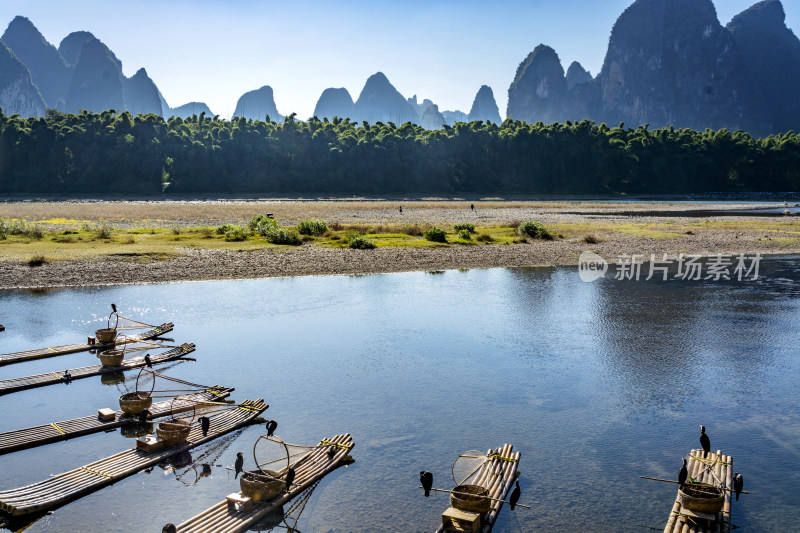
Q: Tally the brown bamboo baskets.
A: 7